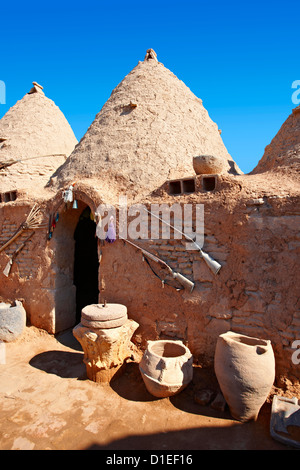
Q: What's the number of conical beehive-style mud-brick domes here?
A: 3